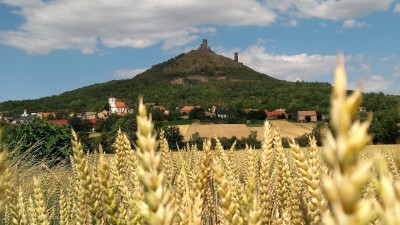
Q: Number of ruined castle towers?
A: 2